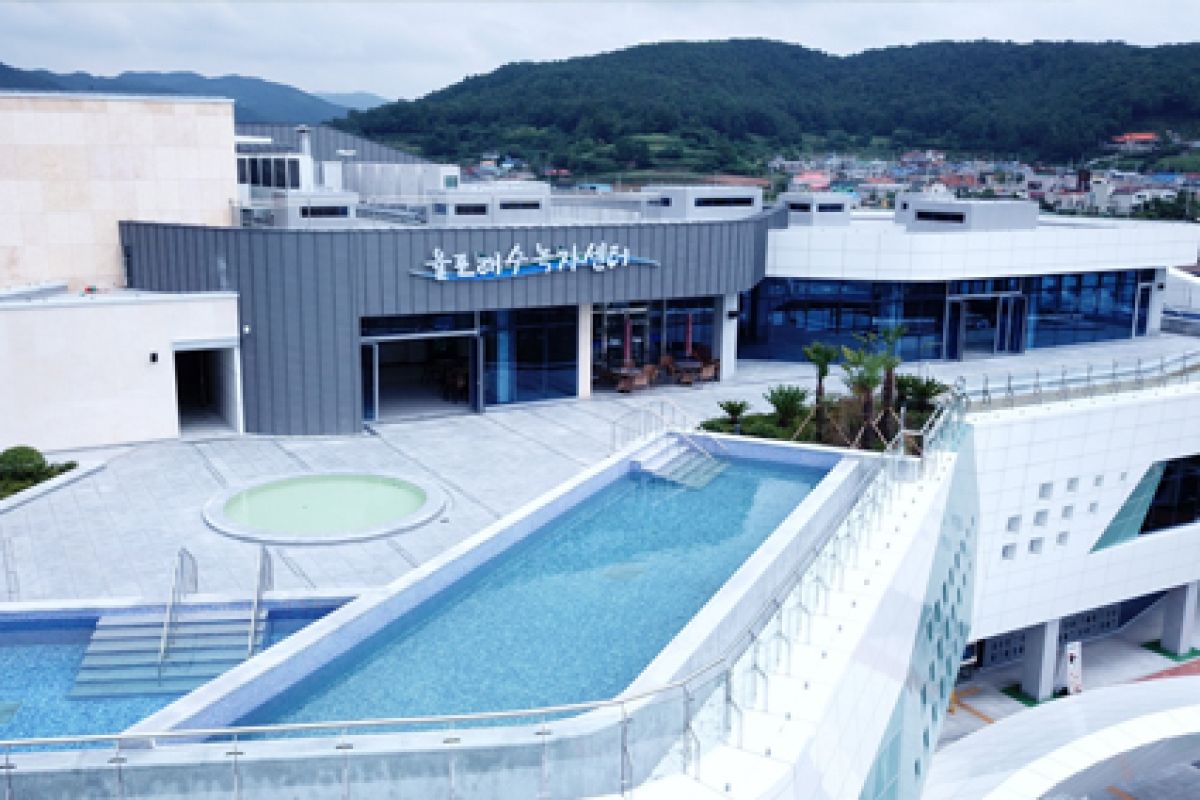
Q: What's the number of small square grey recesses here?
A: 11